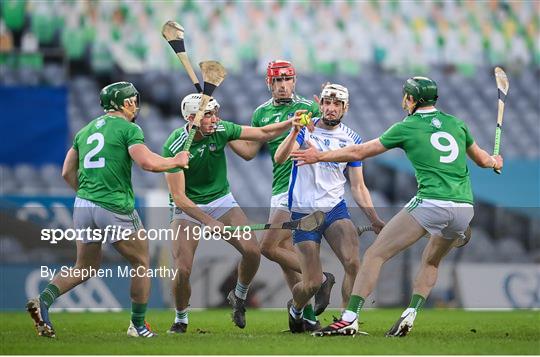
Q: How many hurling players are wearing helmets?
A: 5